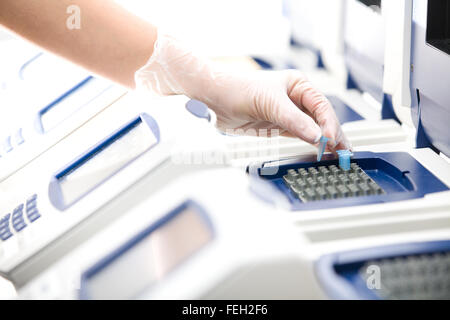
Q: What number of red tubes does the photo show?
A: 0